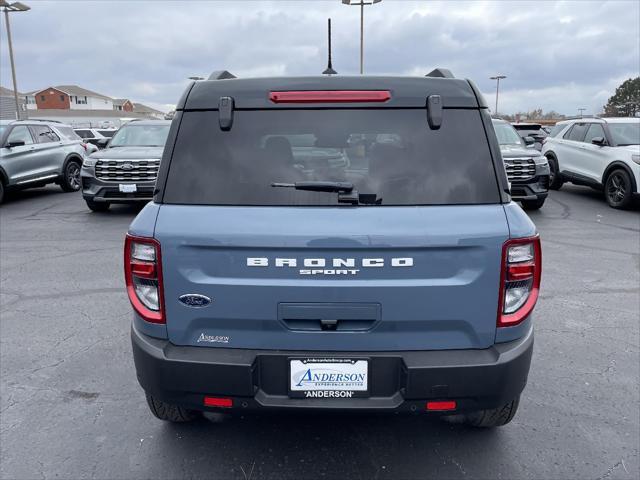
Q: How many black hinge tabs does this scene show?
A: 2